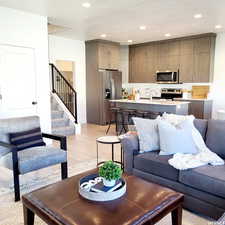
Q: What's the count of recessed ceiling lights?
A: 7